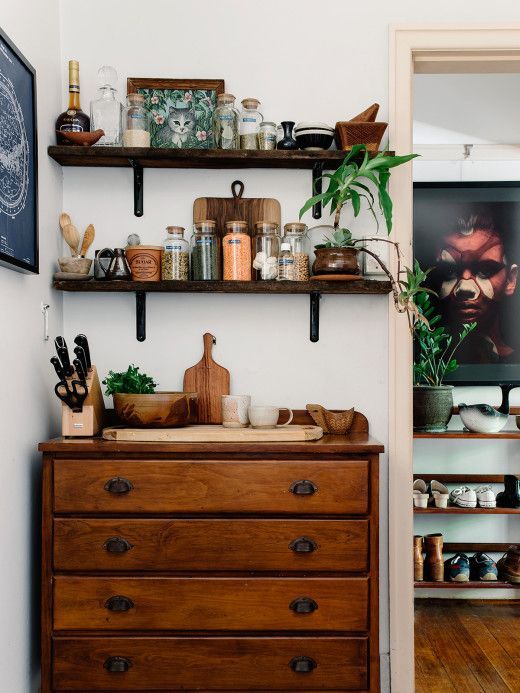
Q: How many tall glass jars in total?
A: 8